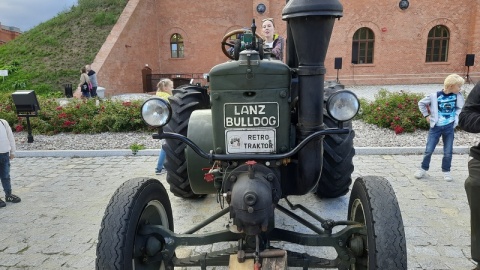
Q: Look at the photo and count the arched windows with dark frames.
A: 3